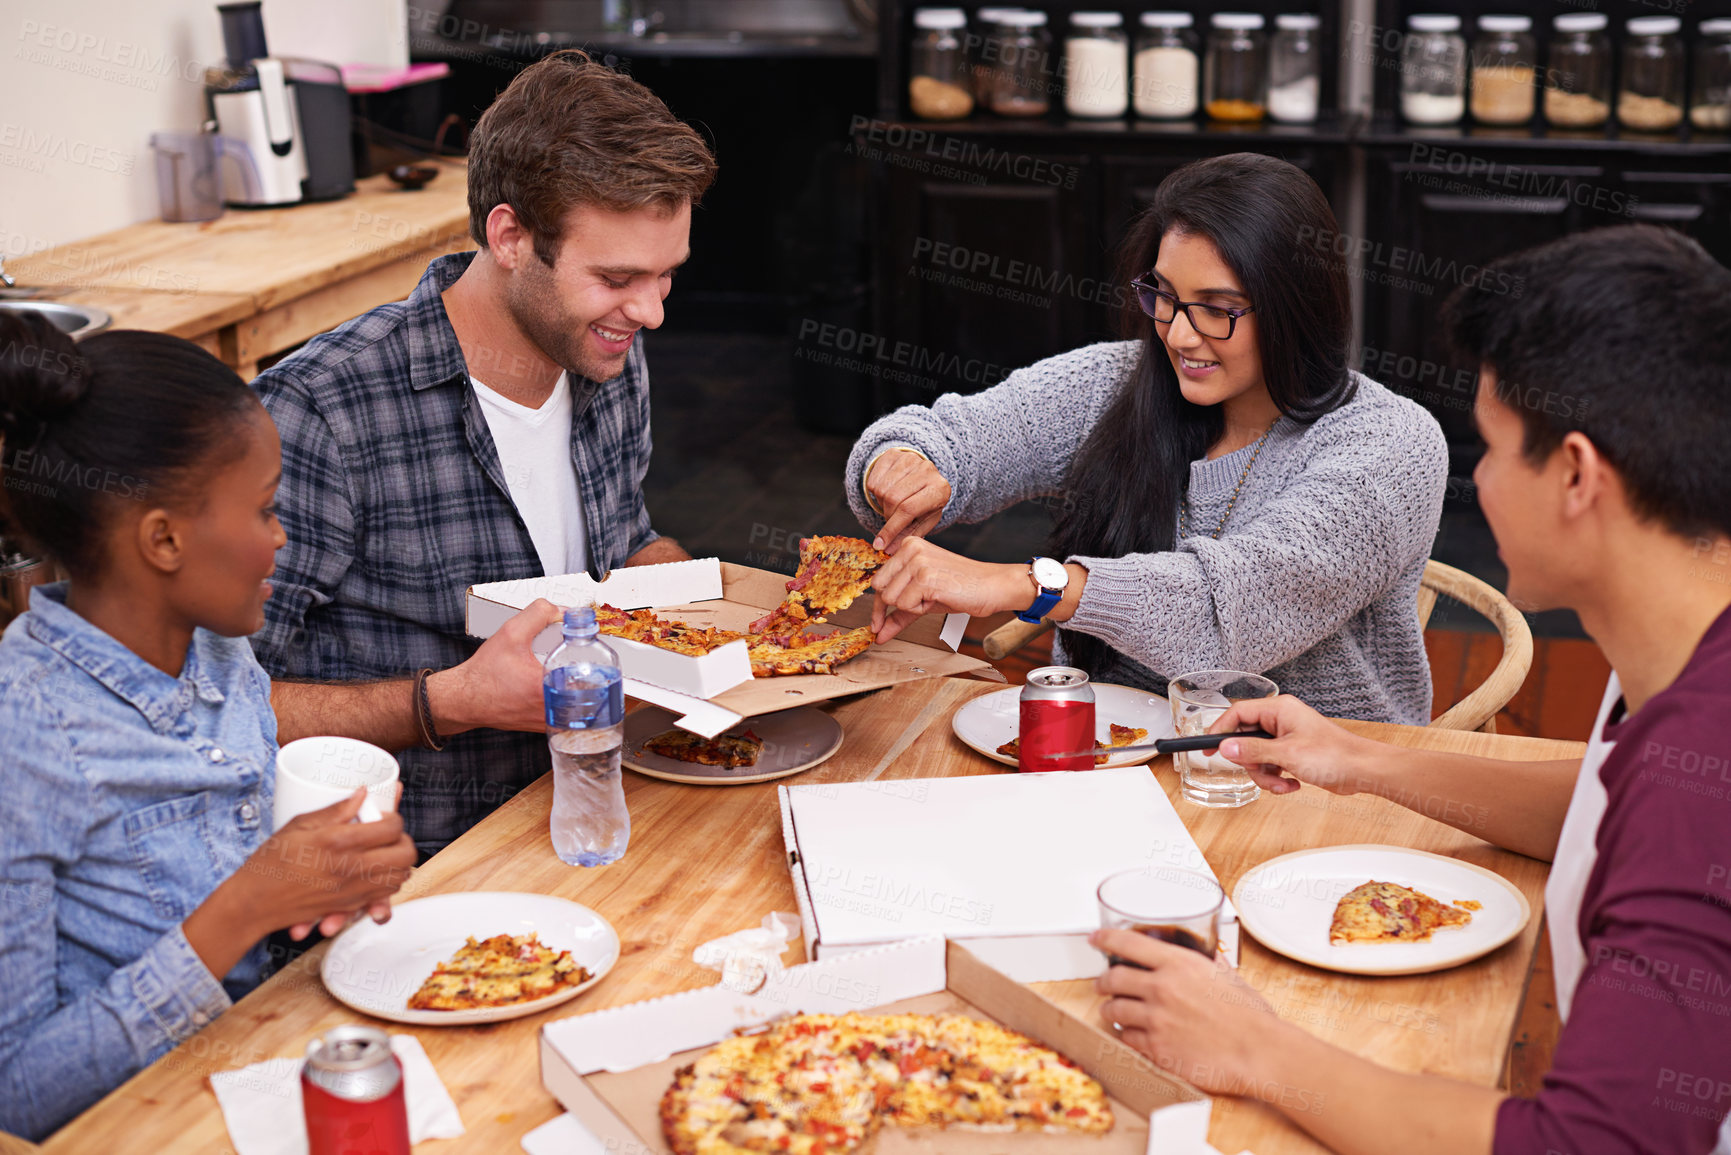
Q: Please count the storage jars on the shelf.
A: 12